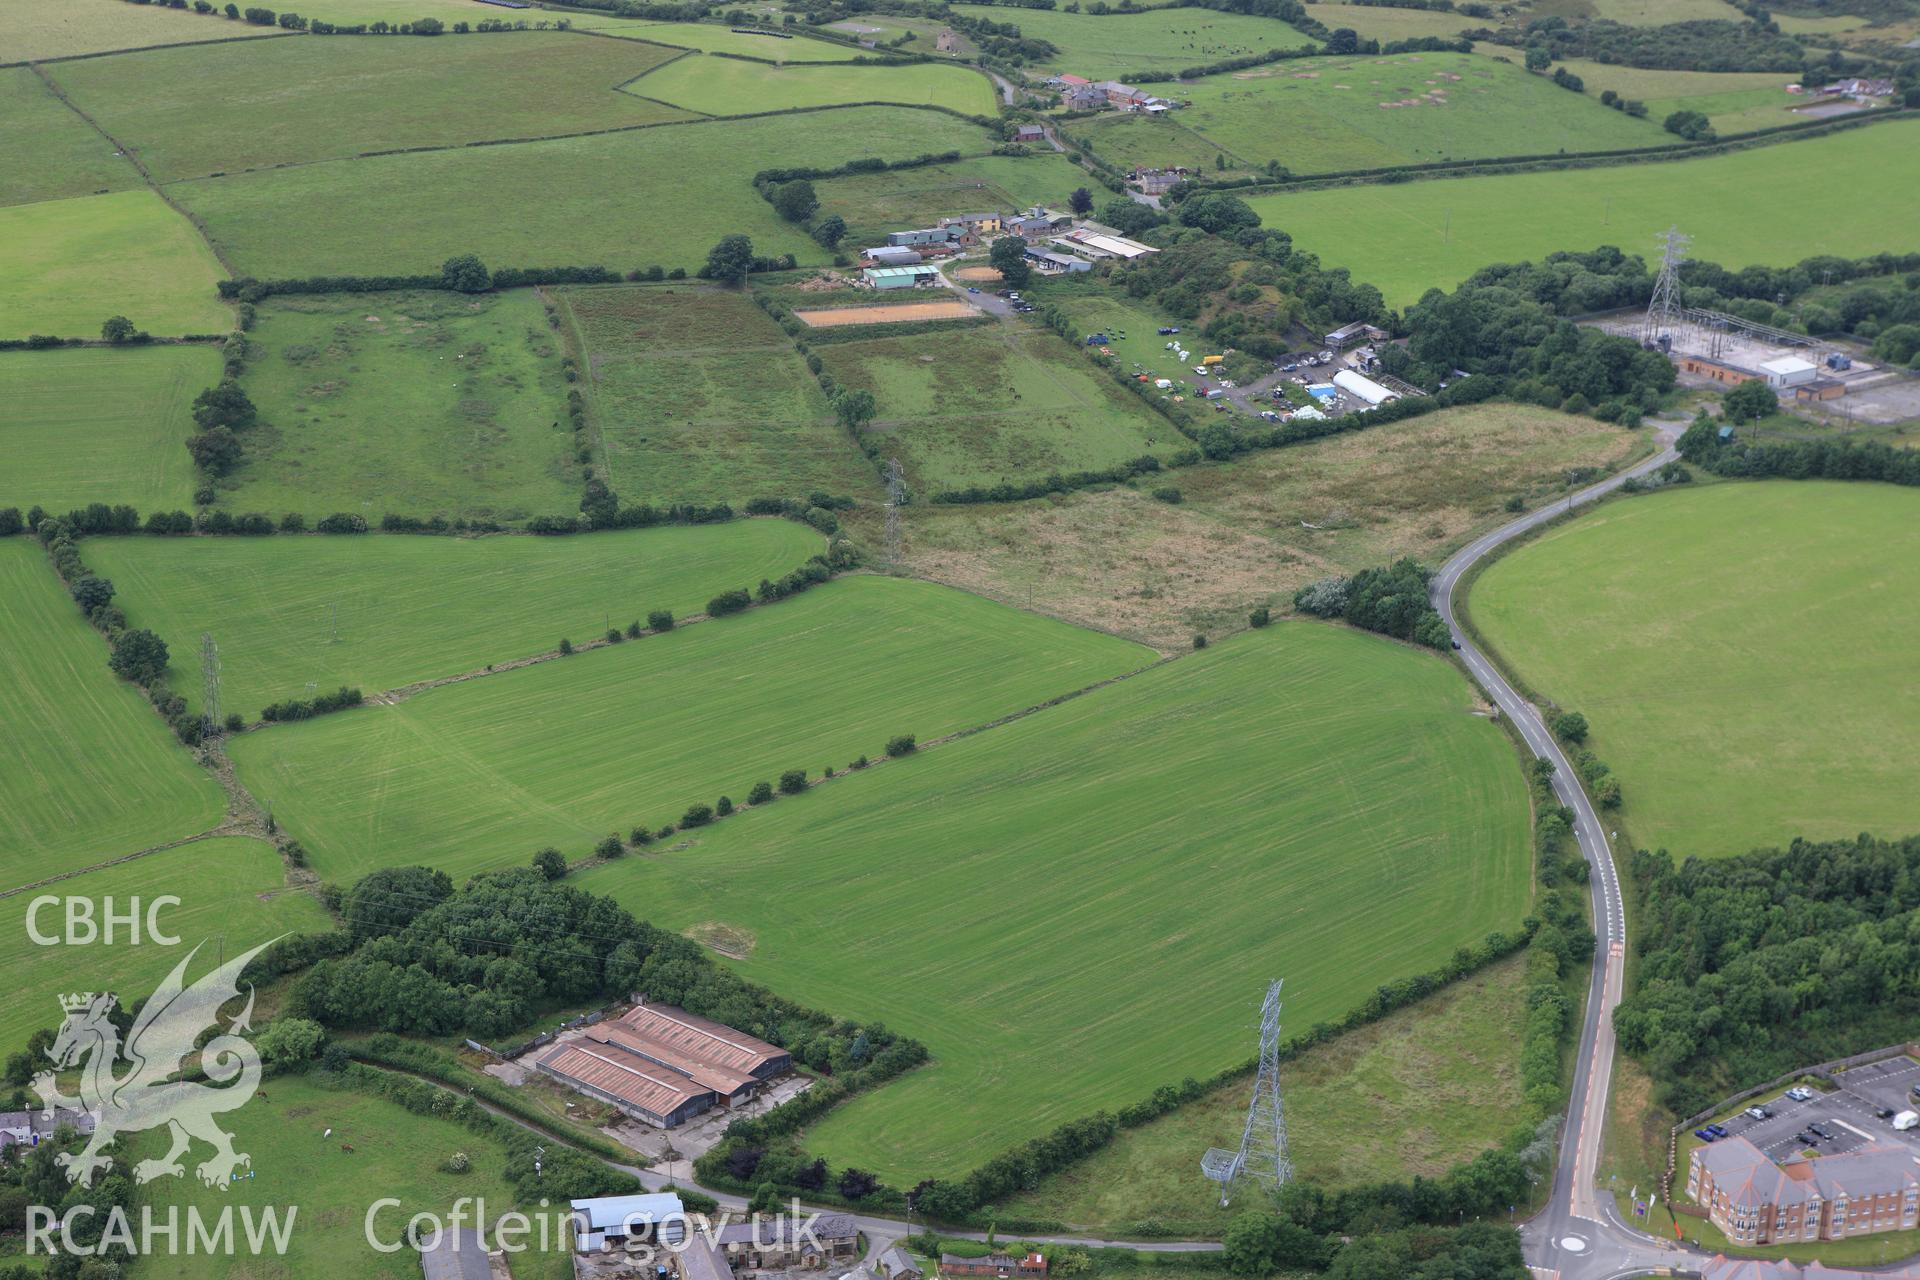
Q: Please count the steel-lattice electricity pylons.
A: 4